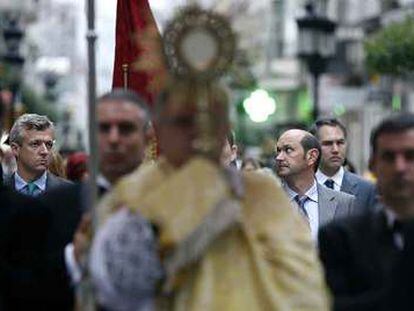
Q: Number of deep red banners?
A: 1